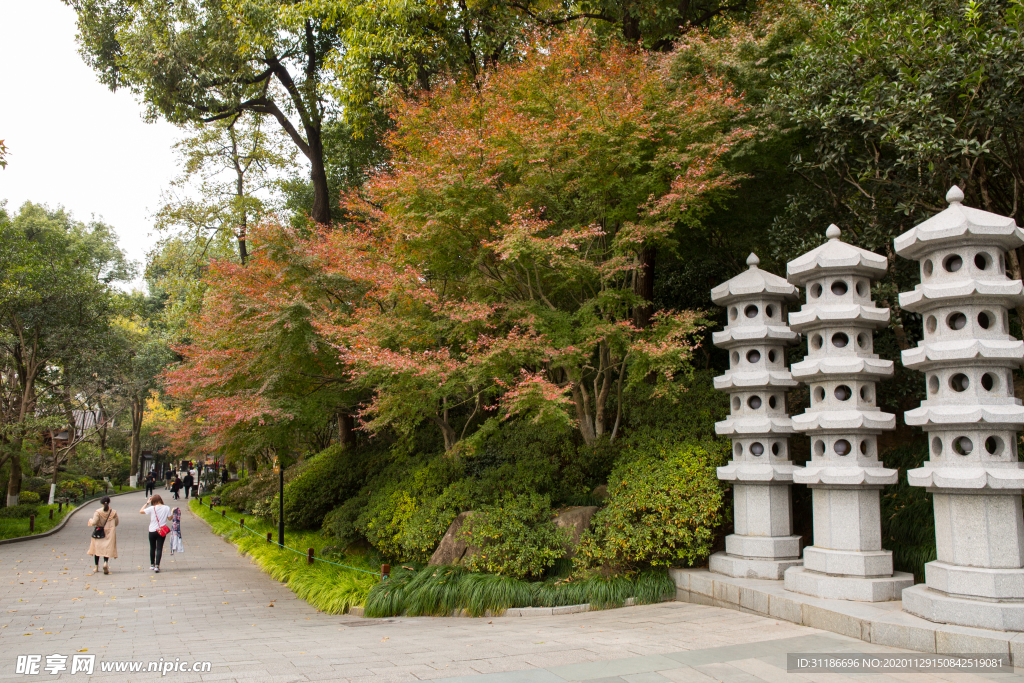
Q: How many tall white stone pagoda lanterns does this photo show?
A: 3